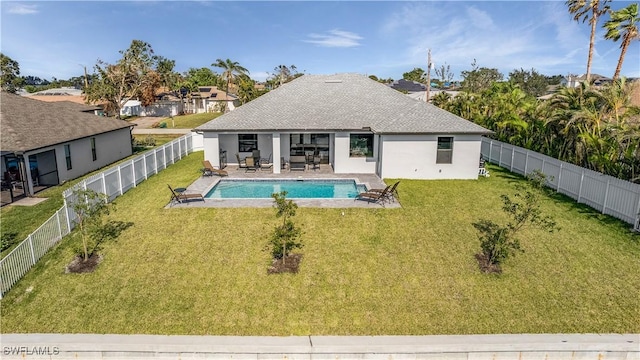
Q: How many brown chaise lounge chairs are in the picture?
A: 4